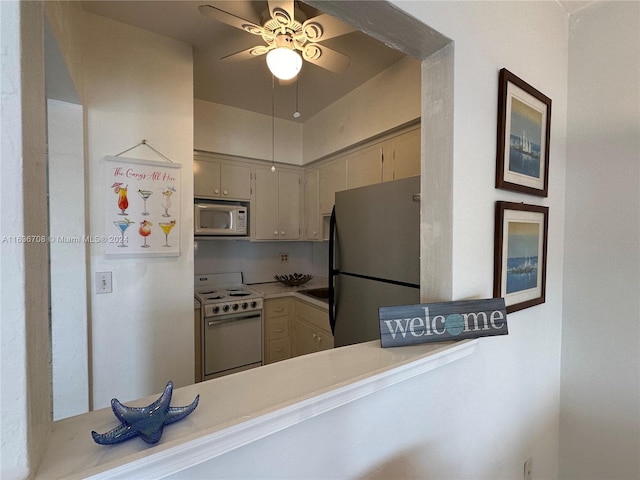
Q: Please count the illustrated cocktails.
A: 6